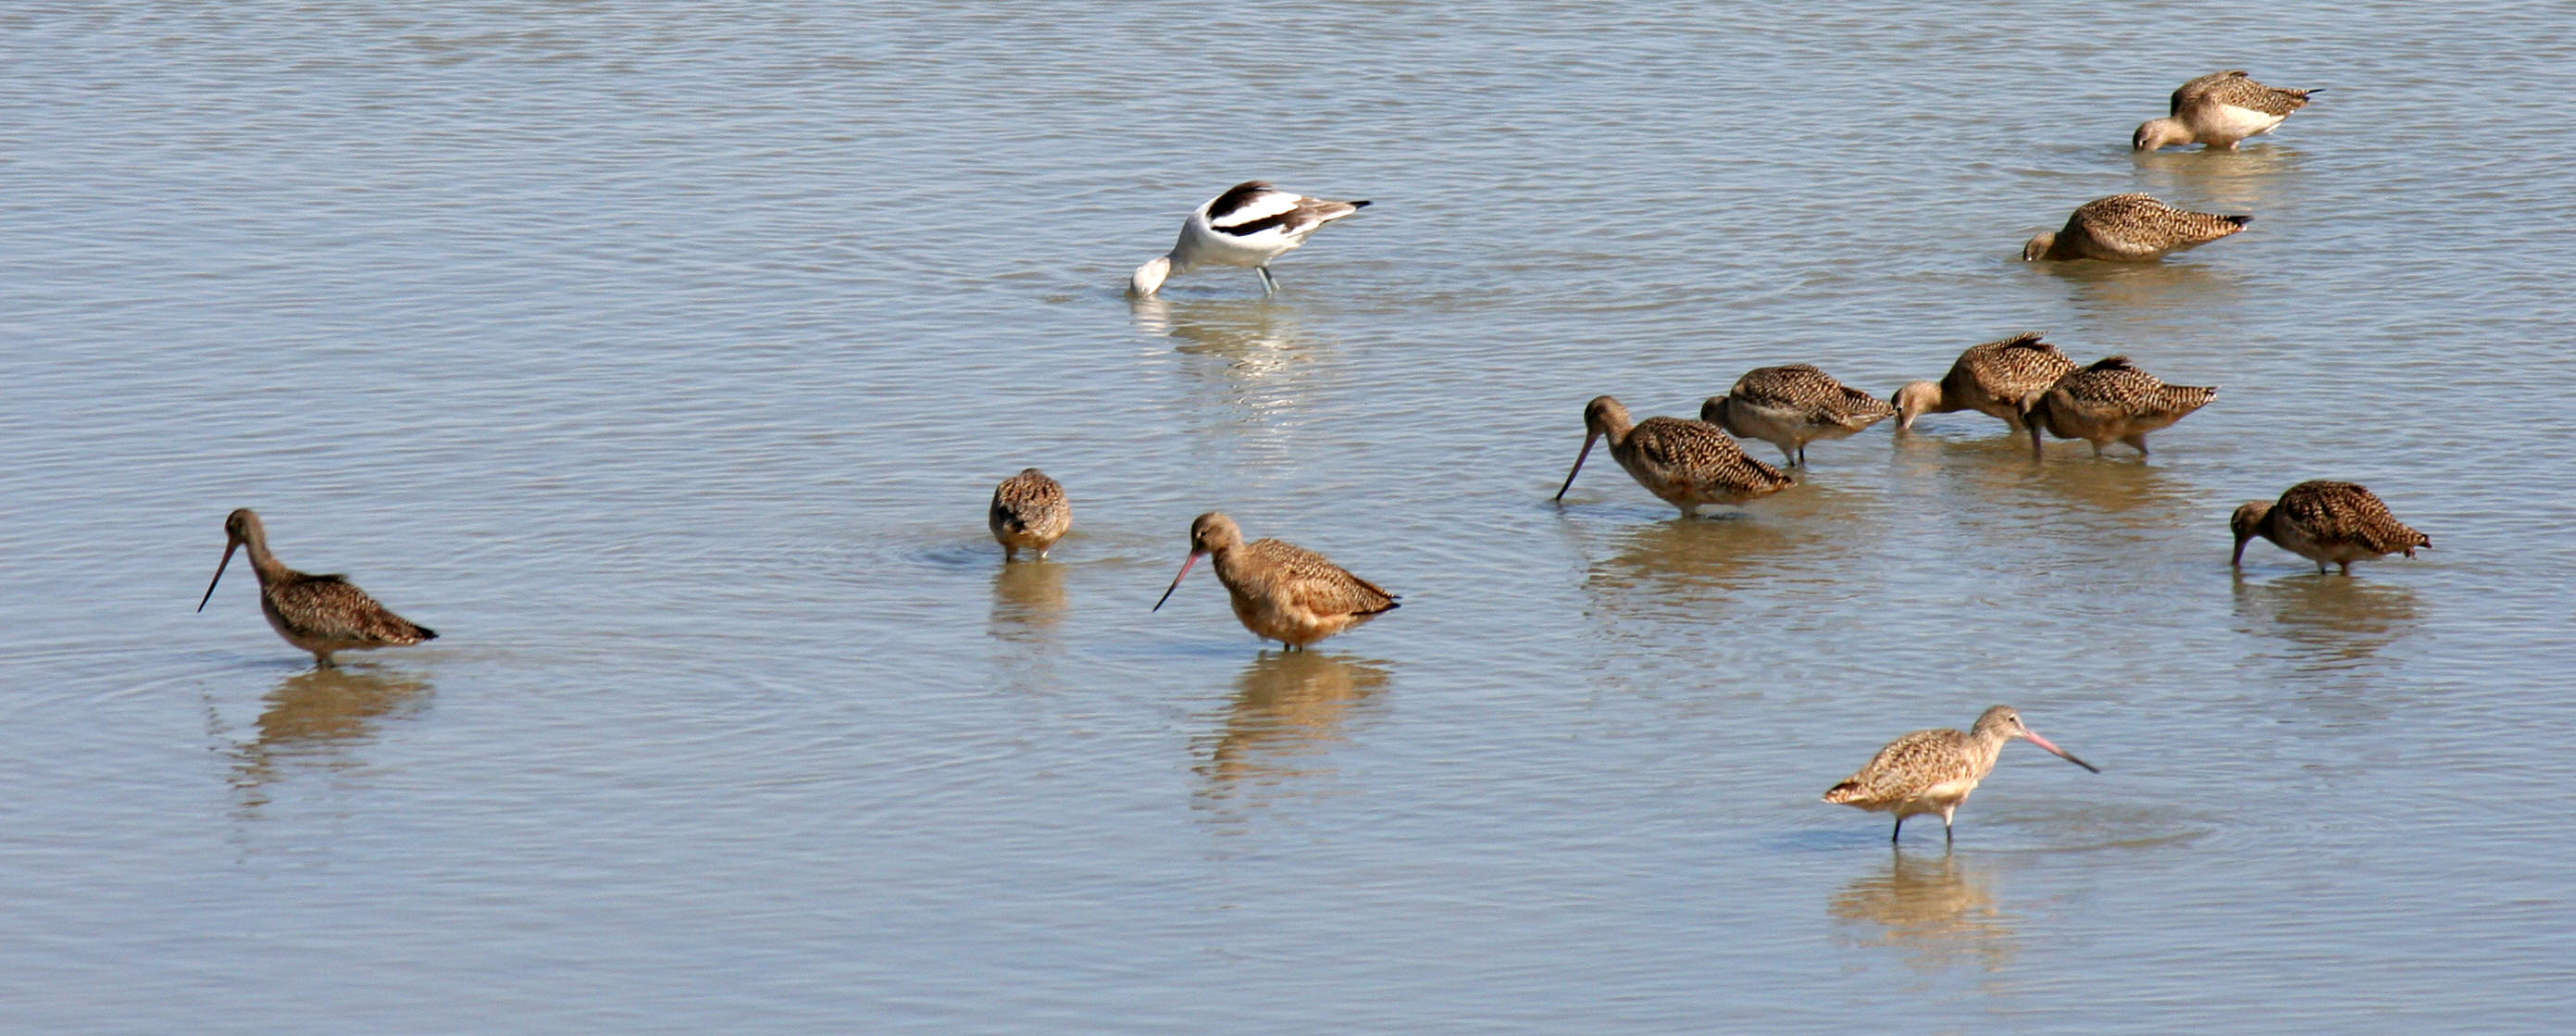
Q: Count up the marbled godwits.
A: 11